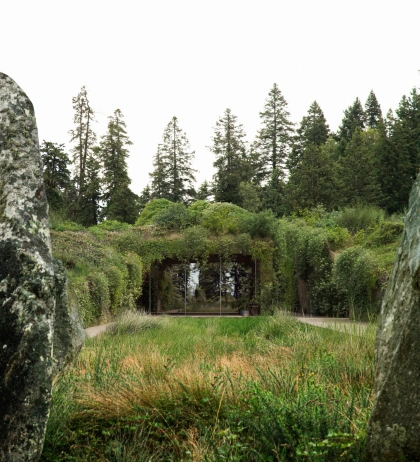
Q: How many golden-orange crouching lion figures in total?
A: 0